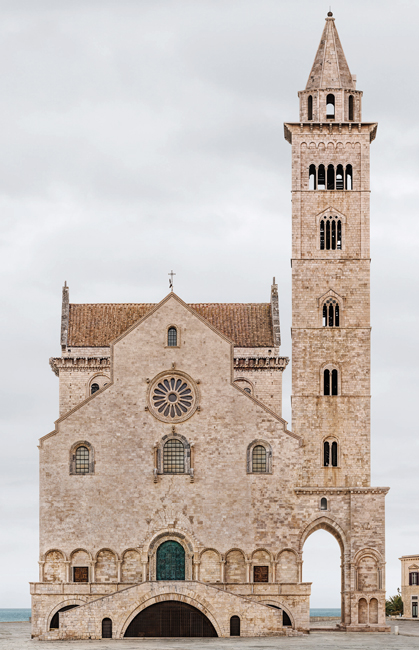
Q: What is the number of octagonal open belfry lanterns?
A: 1